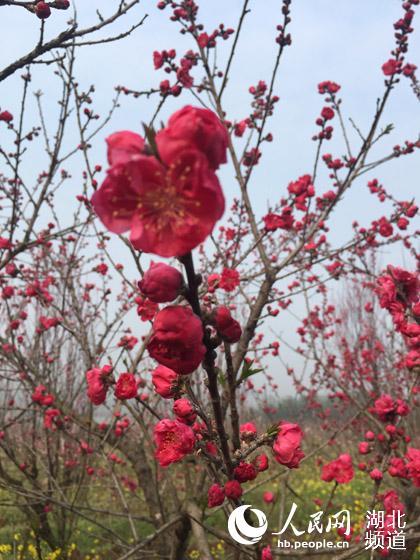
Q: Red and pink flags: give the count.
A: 0